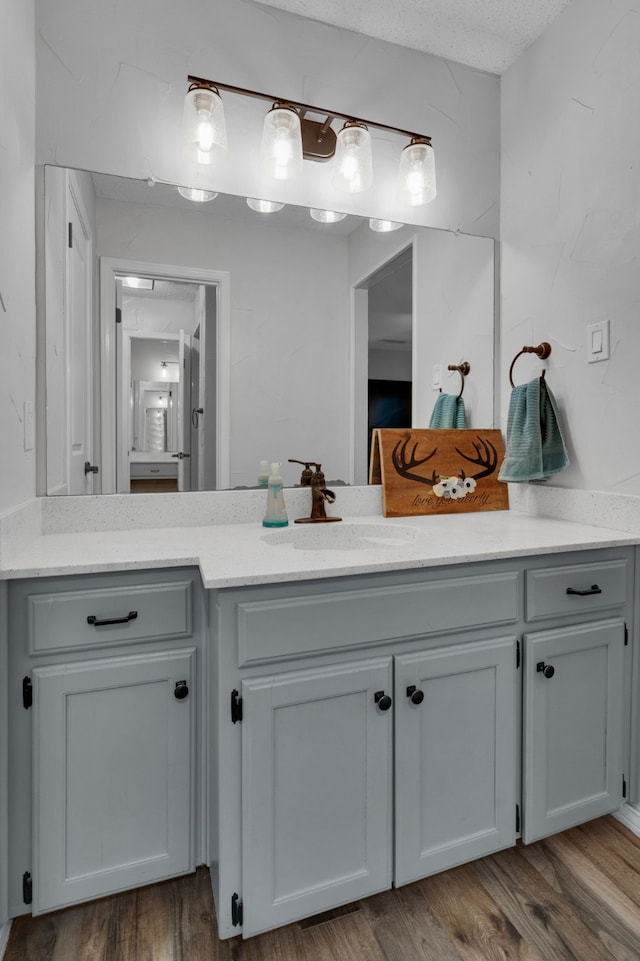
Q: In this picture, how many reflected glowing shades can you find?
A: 4